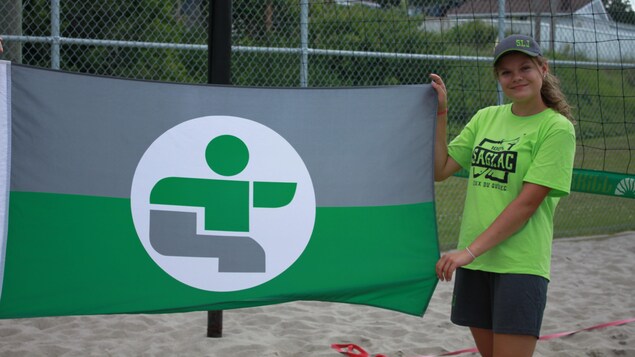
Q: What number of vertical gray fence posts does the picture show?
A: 3